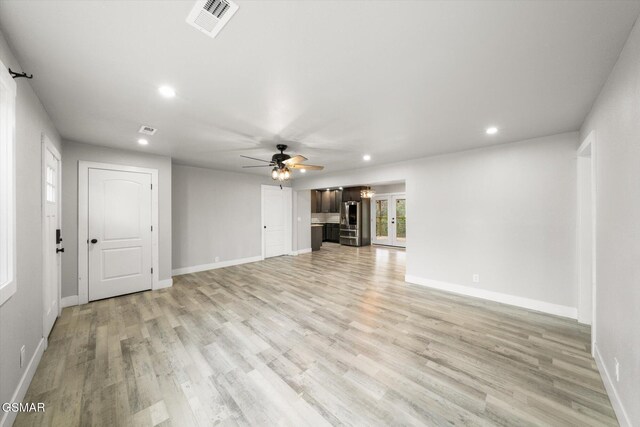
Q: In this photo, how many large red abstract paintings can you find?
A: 0